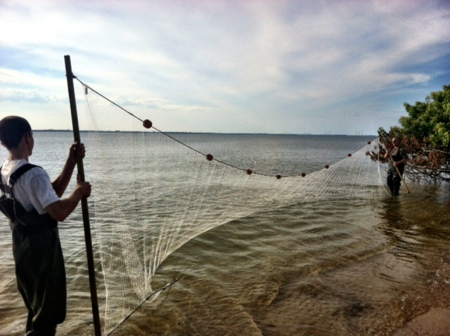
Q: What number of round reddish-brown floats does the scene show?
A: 8